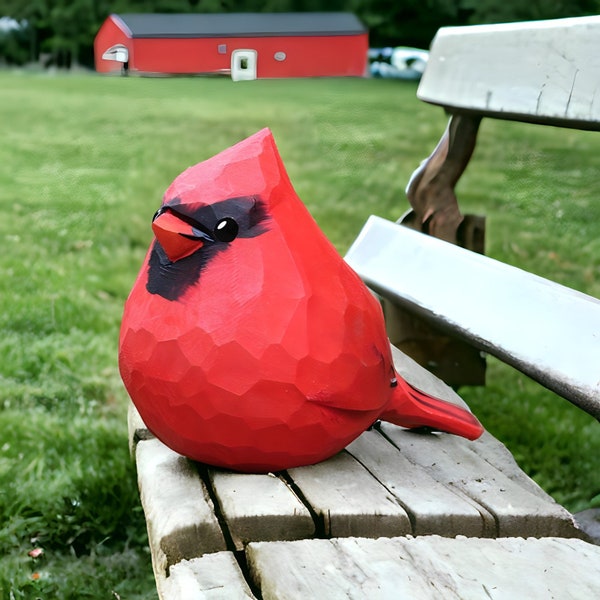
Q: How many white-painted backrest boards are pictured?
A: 2